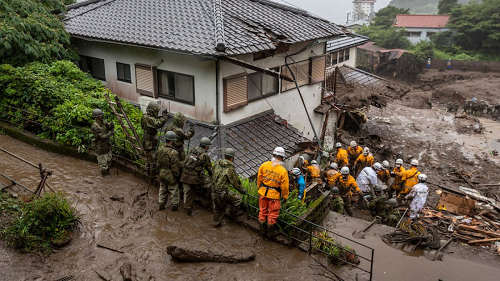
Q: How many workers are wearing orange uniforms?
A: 11